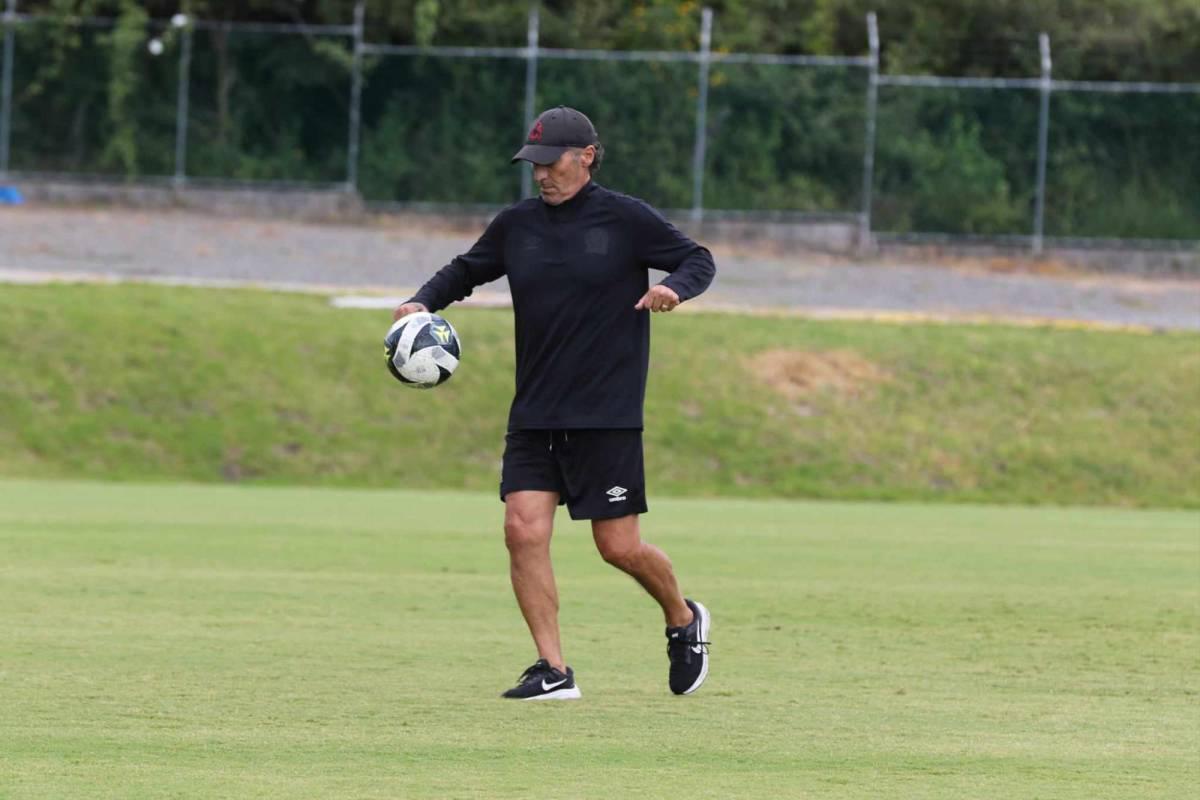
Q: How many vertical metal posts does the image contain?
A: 7